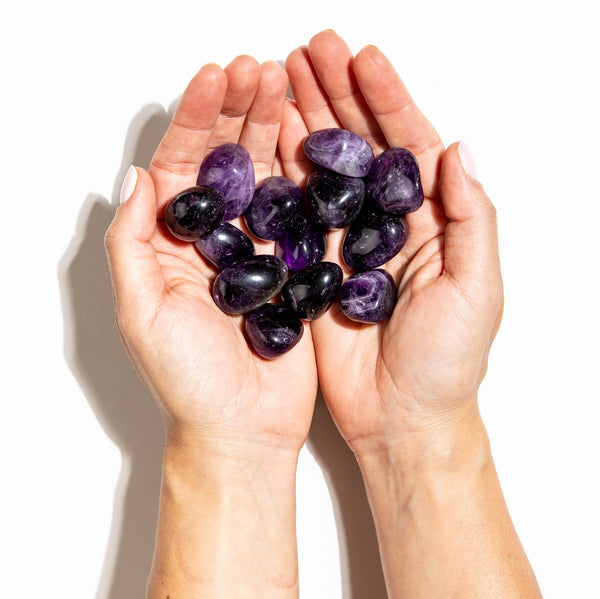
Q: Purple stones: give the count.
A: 13